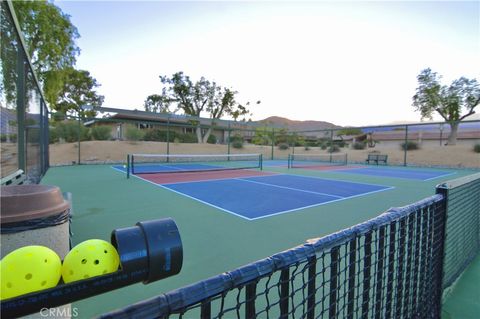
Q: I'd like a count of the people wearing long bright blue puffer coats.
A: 0